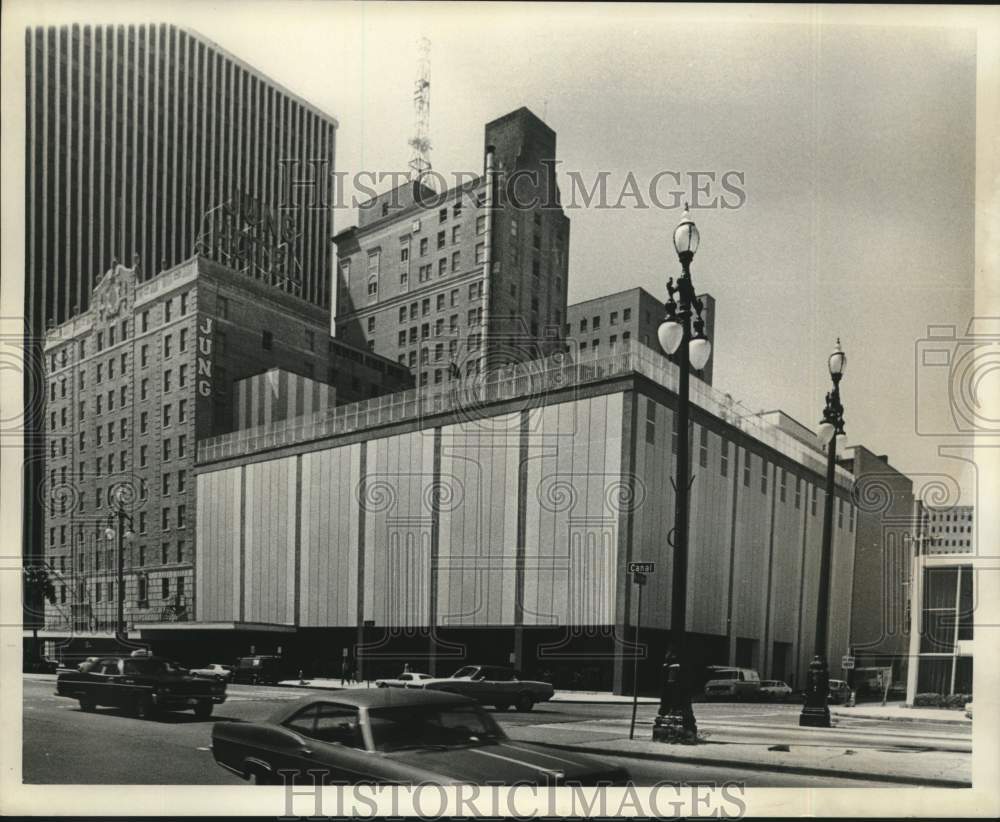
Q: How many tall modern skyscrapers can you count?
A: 1